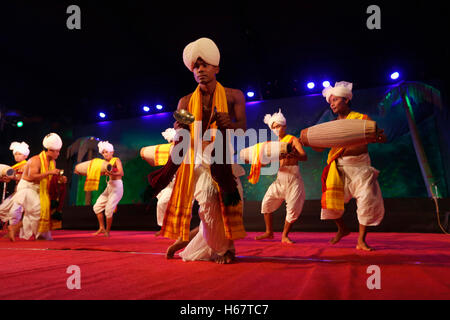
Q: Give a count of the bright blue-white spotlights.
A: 7